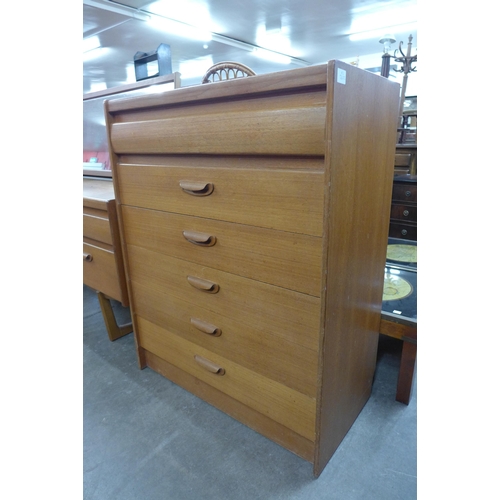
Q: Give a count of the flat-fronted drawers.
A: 5